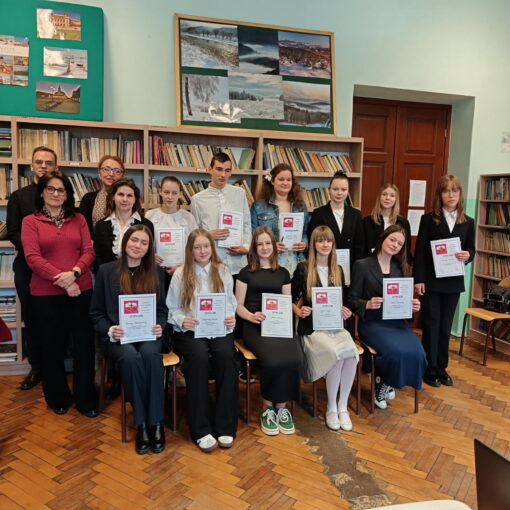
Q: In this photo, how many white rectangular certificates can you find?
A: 10